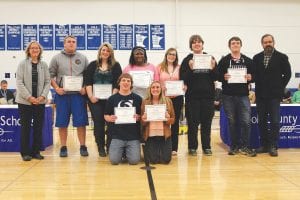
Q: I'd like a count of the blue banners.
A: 11